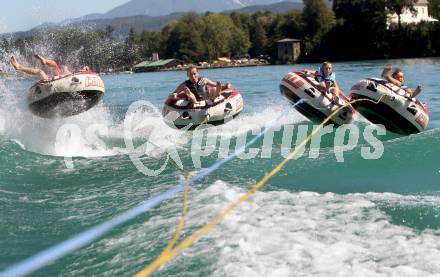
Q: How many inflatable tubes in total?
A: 4